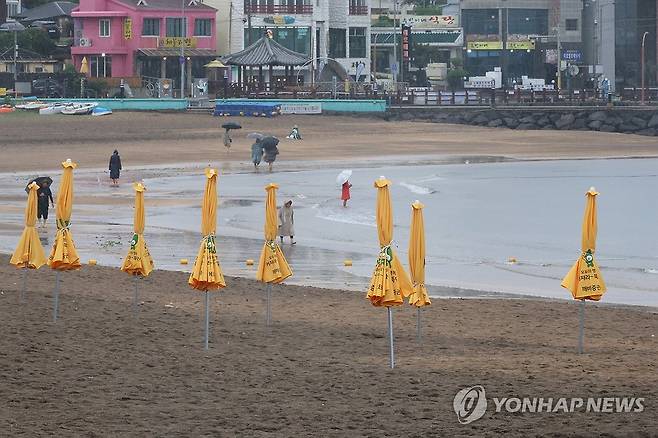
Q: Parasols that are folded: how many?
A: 8